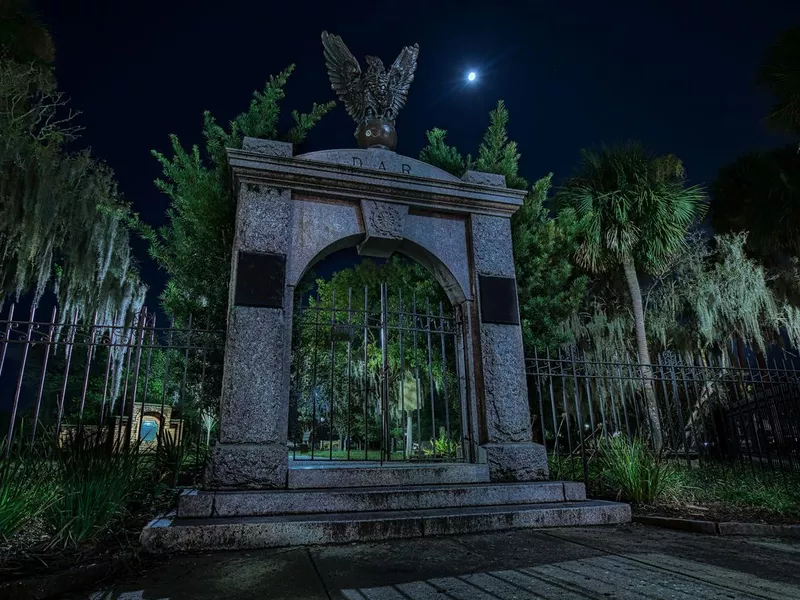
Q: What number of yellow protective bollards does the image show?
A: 0